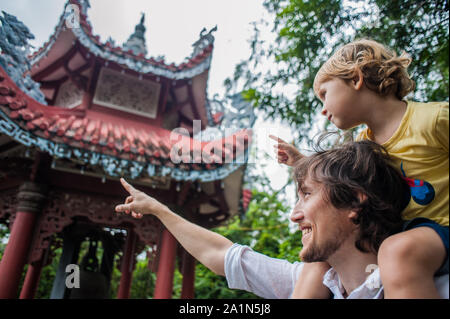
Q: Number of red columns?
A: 5